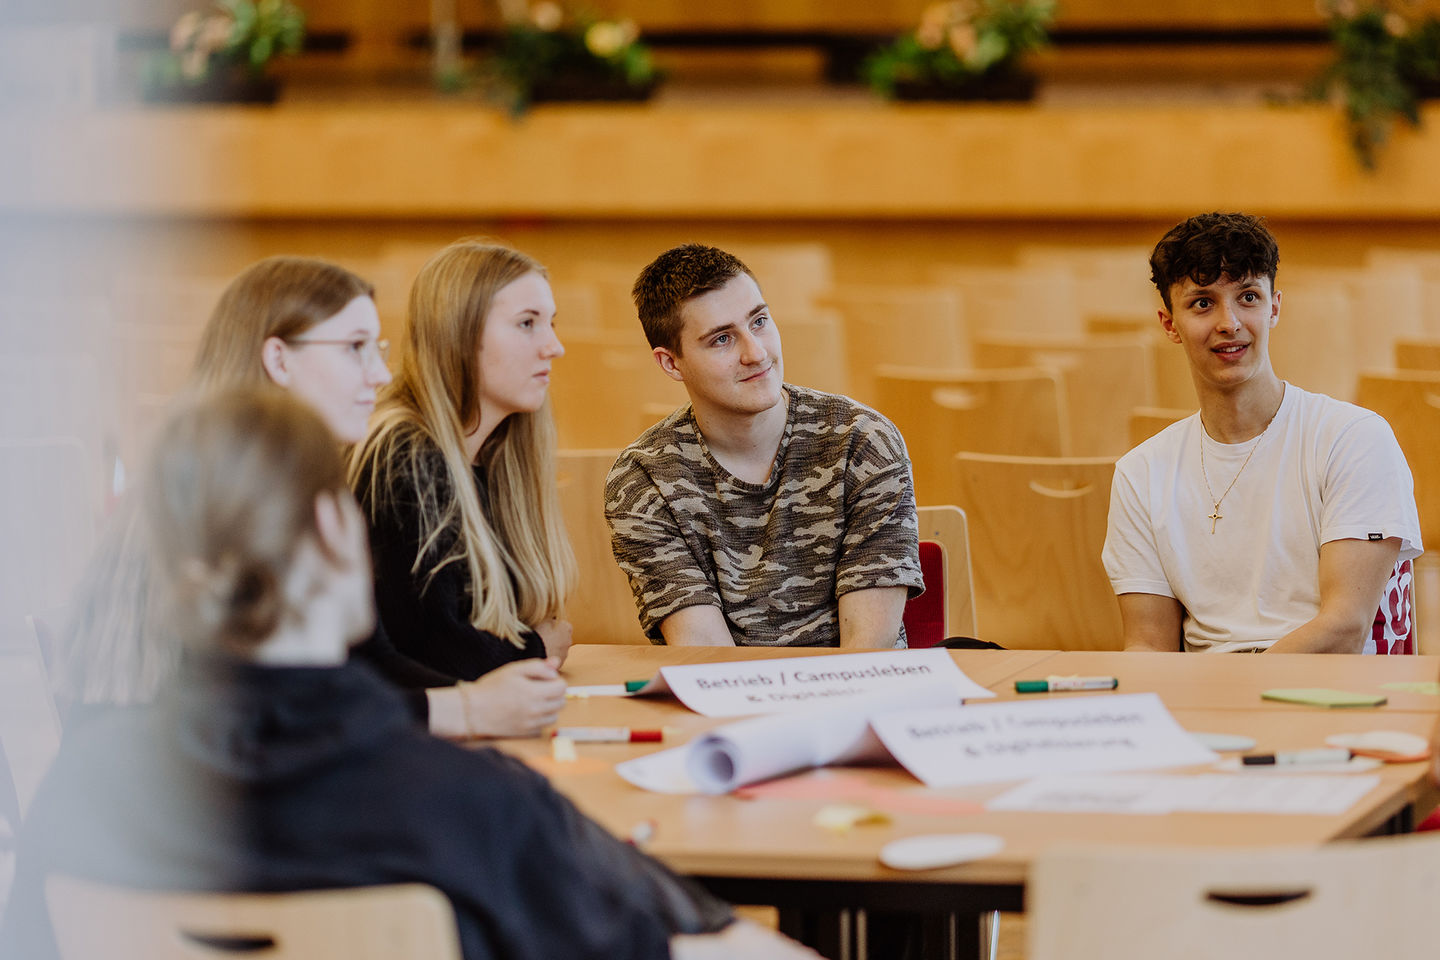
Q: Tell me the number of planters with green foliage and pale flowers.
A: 4